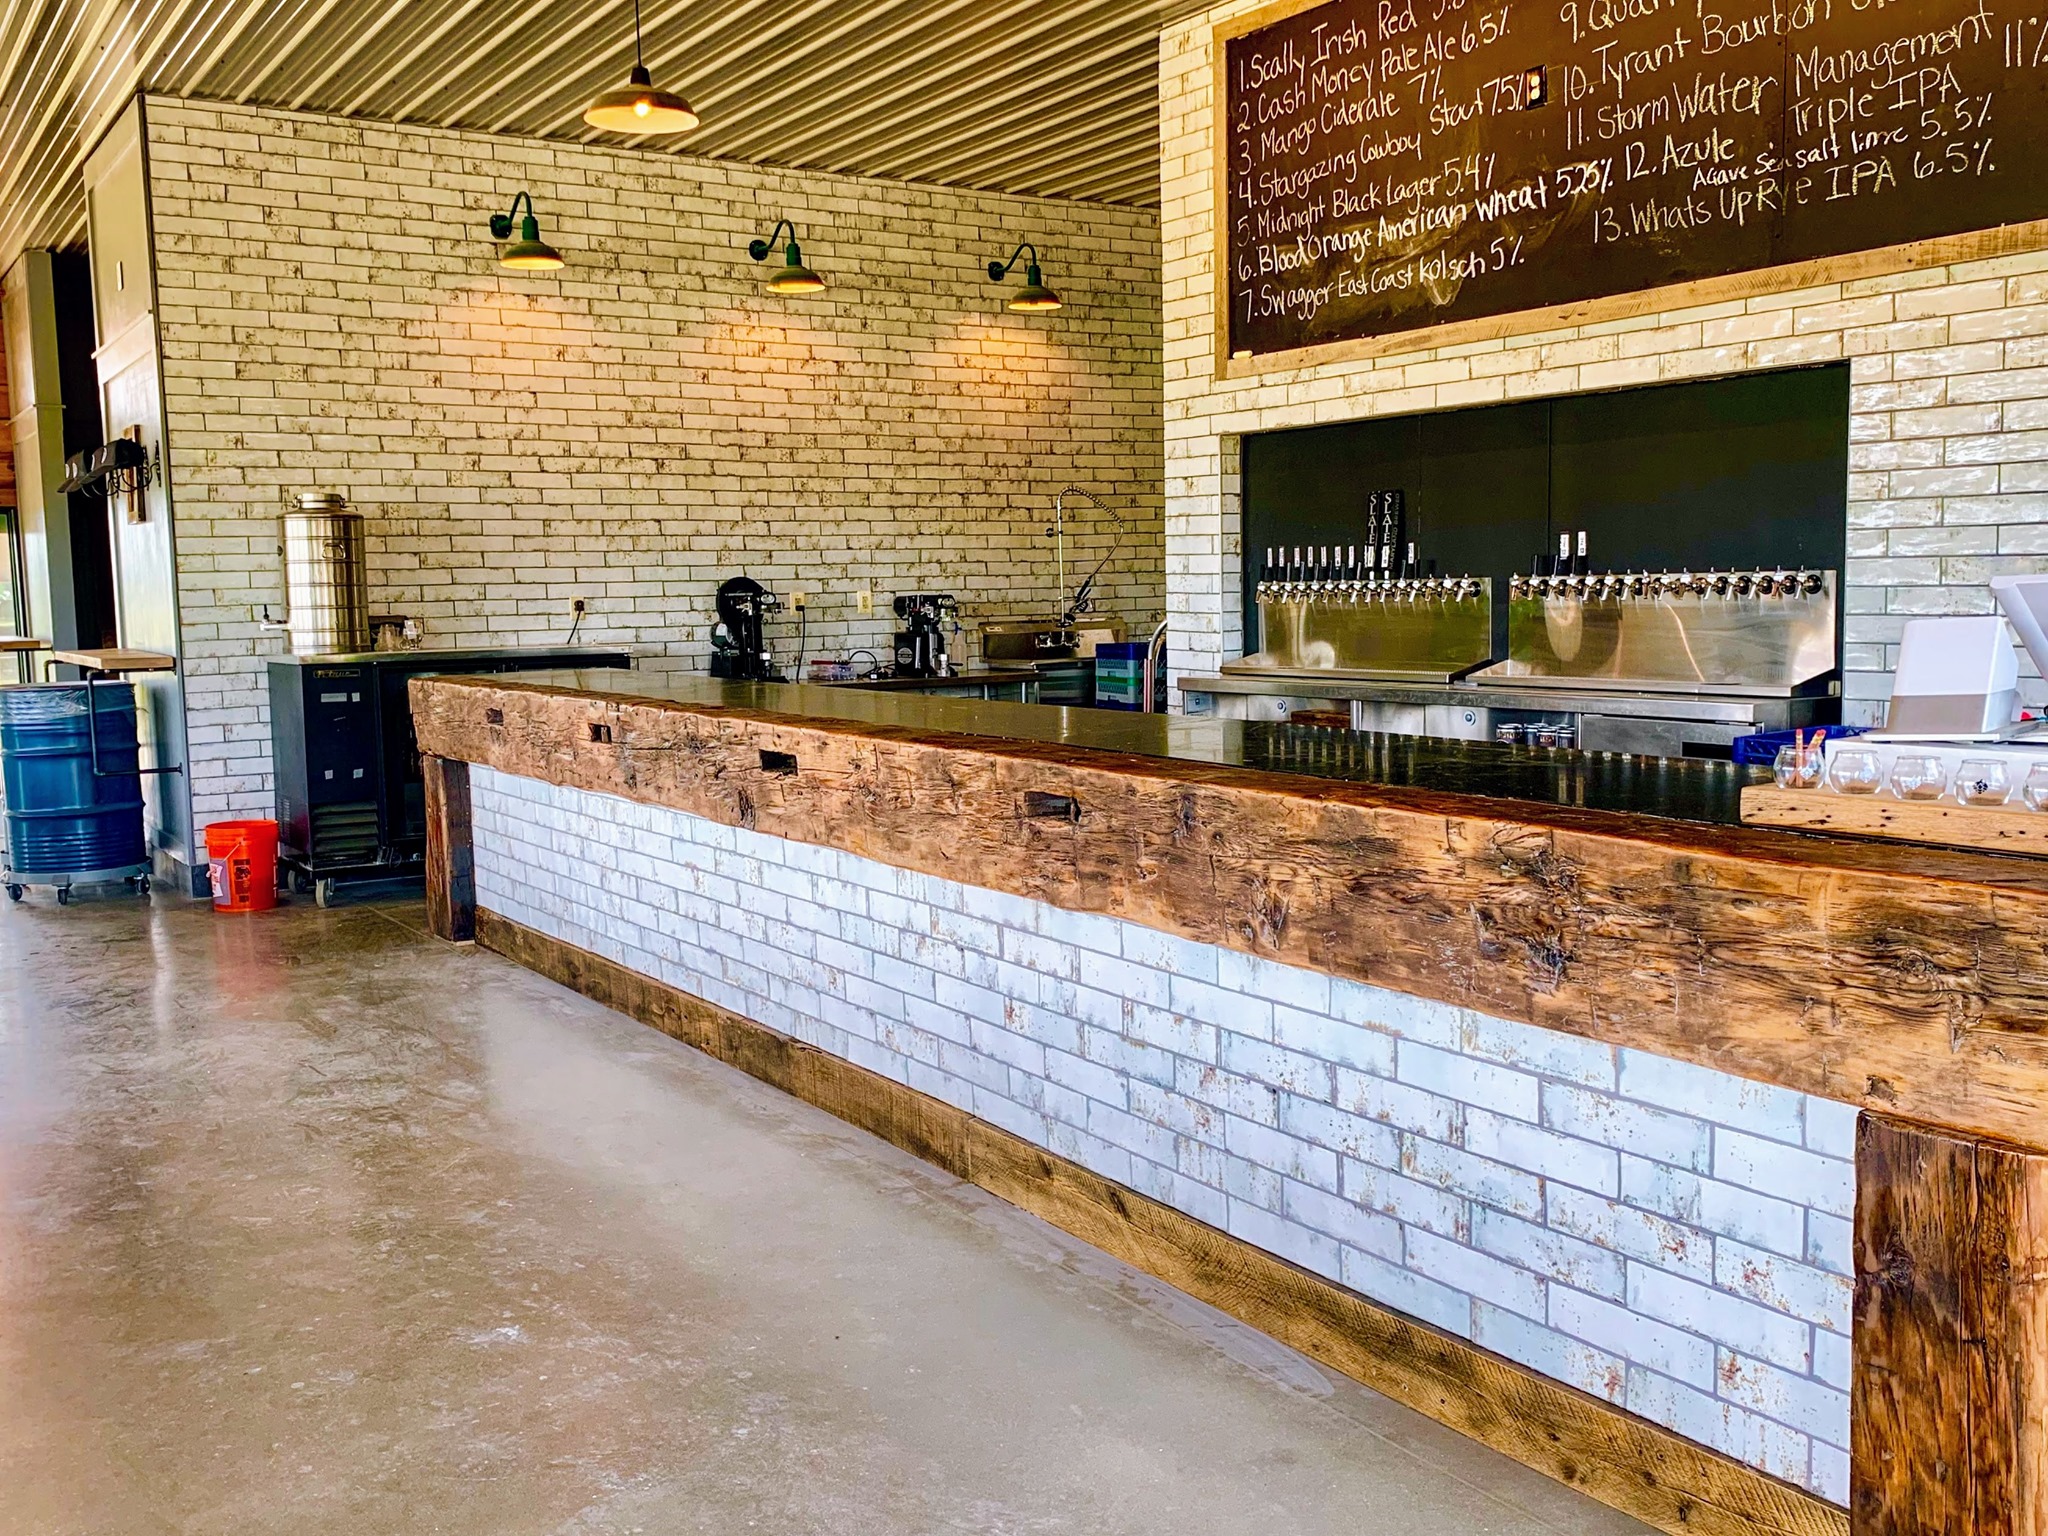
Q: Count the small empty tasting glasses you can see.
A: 4